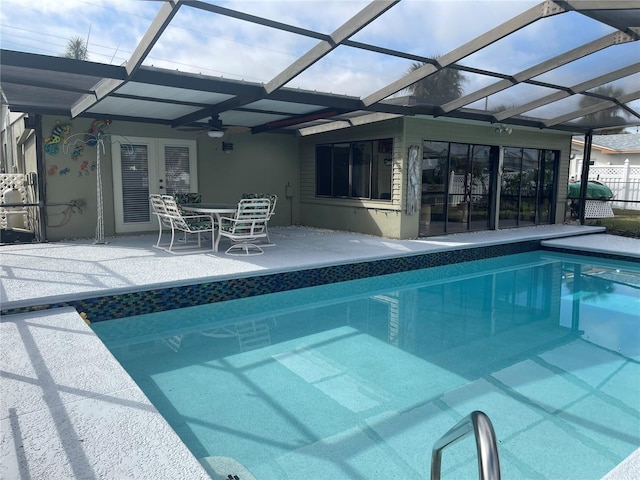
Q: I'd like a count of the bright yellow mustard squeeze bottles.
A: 0